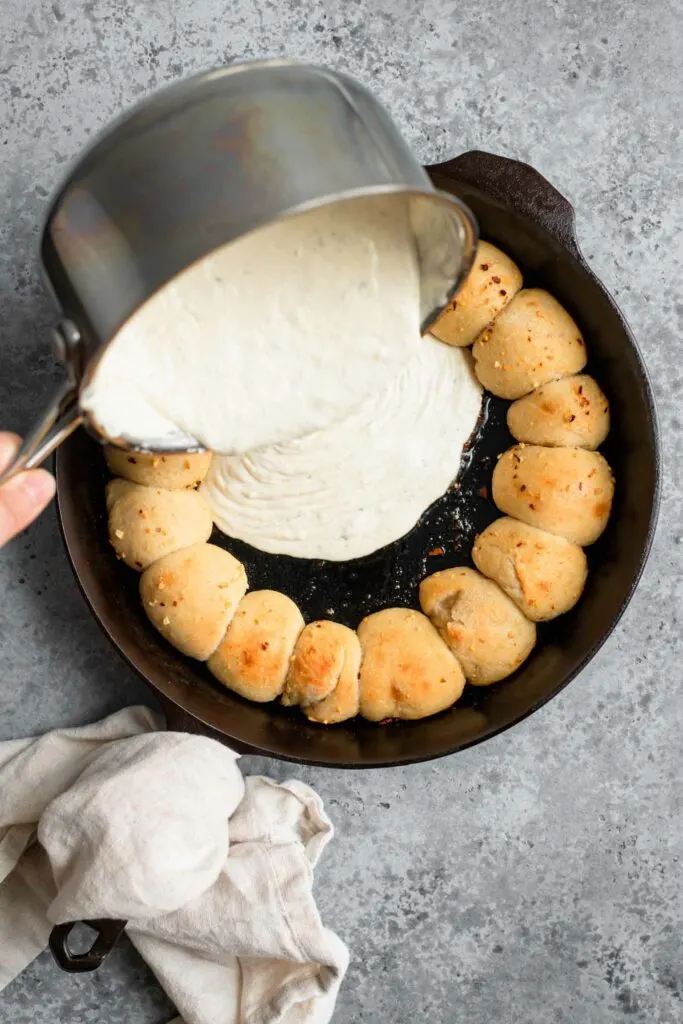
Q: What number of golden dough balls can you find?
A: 12